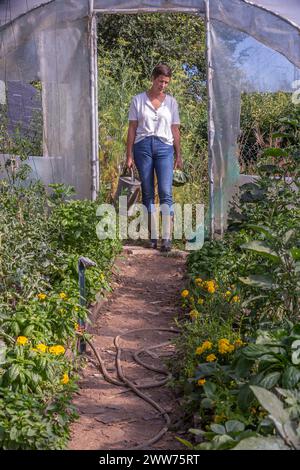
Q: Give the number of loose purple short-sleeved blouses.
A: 0